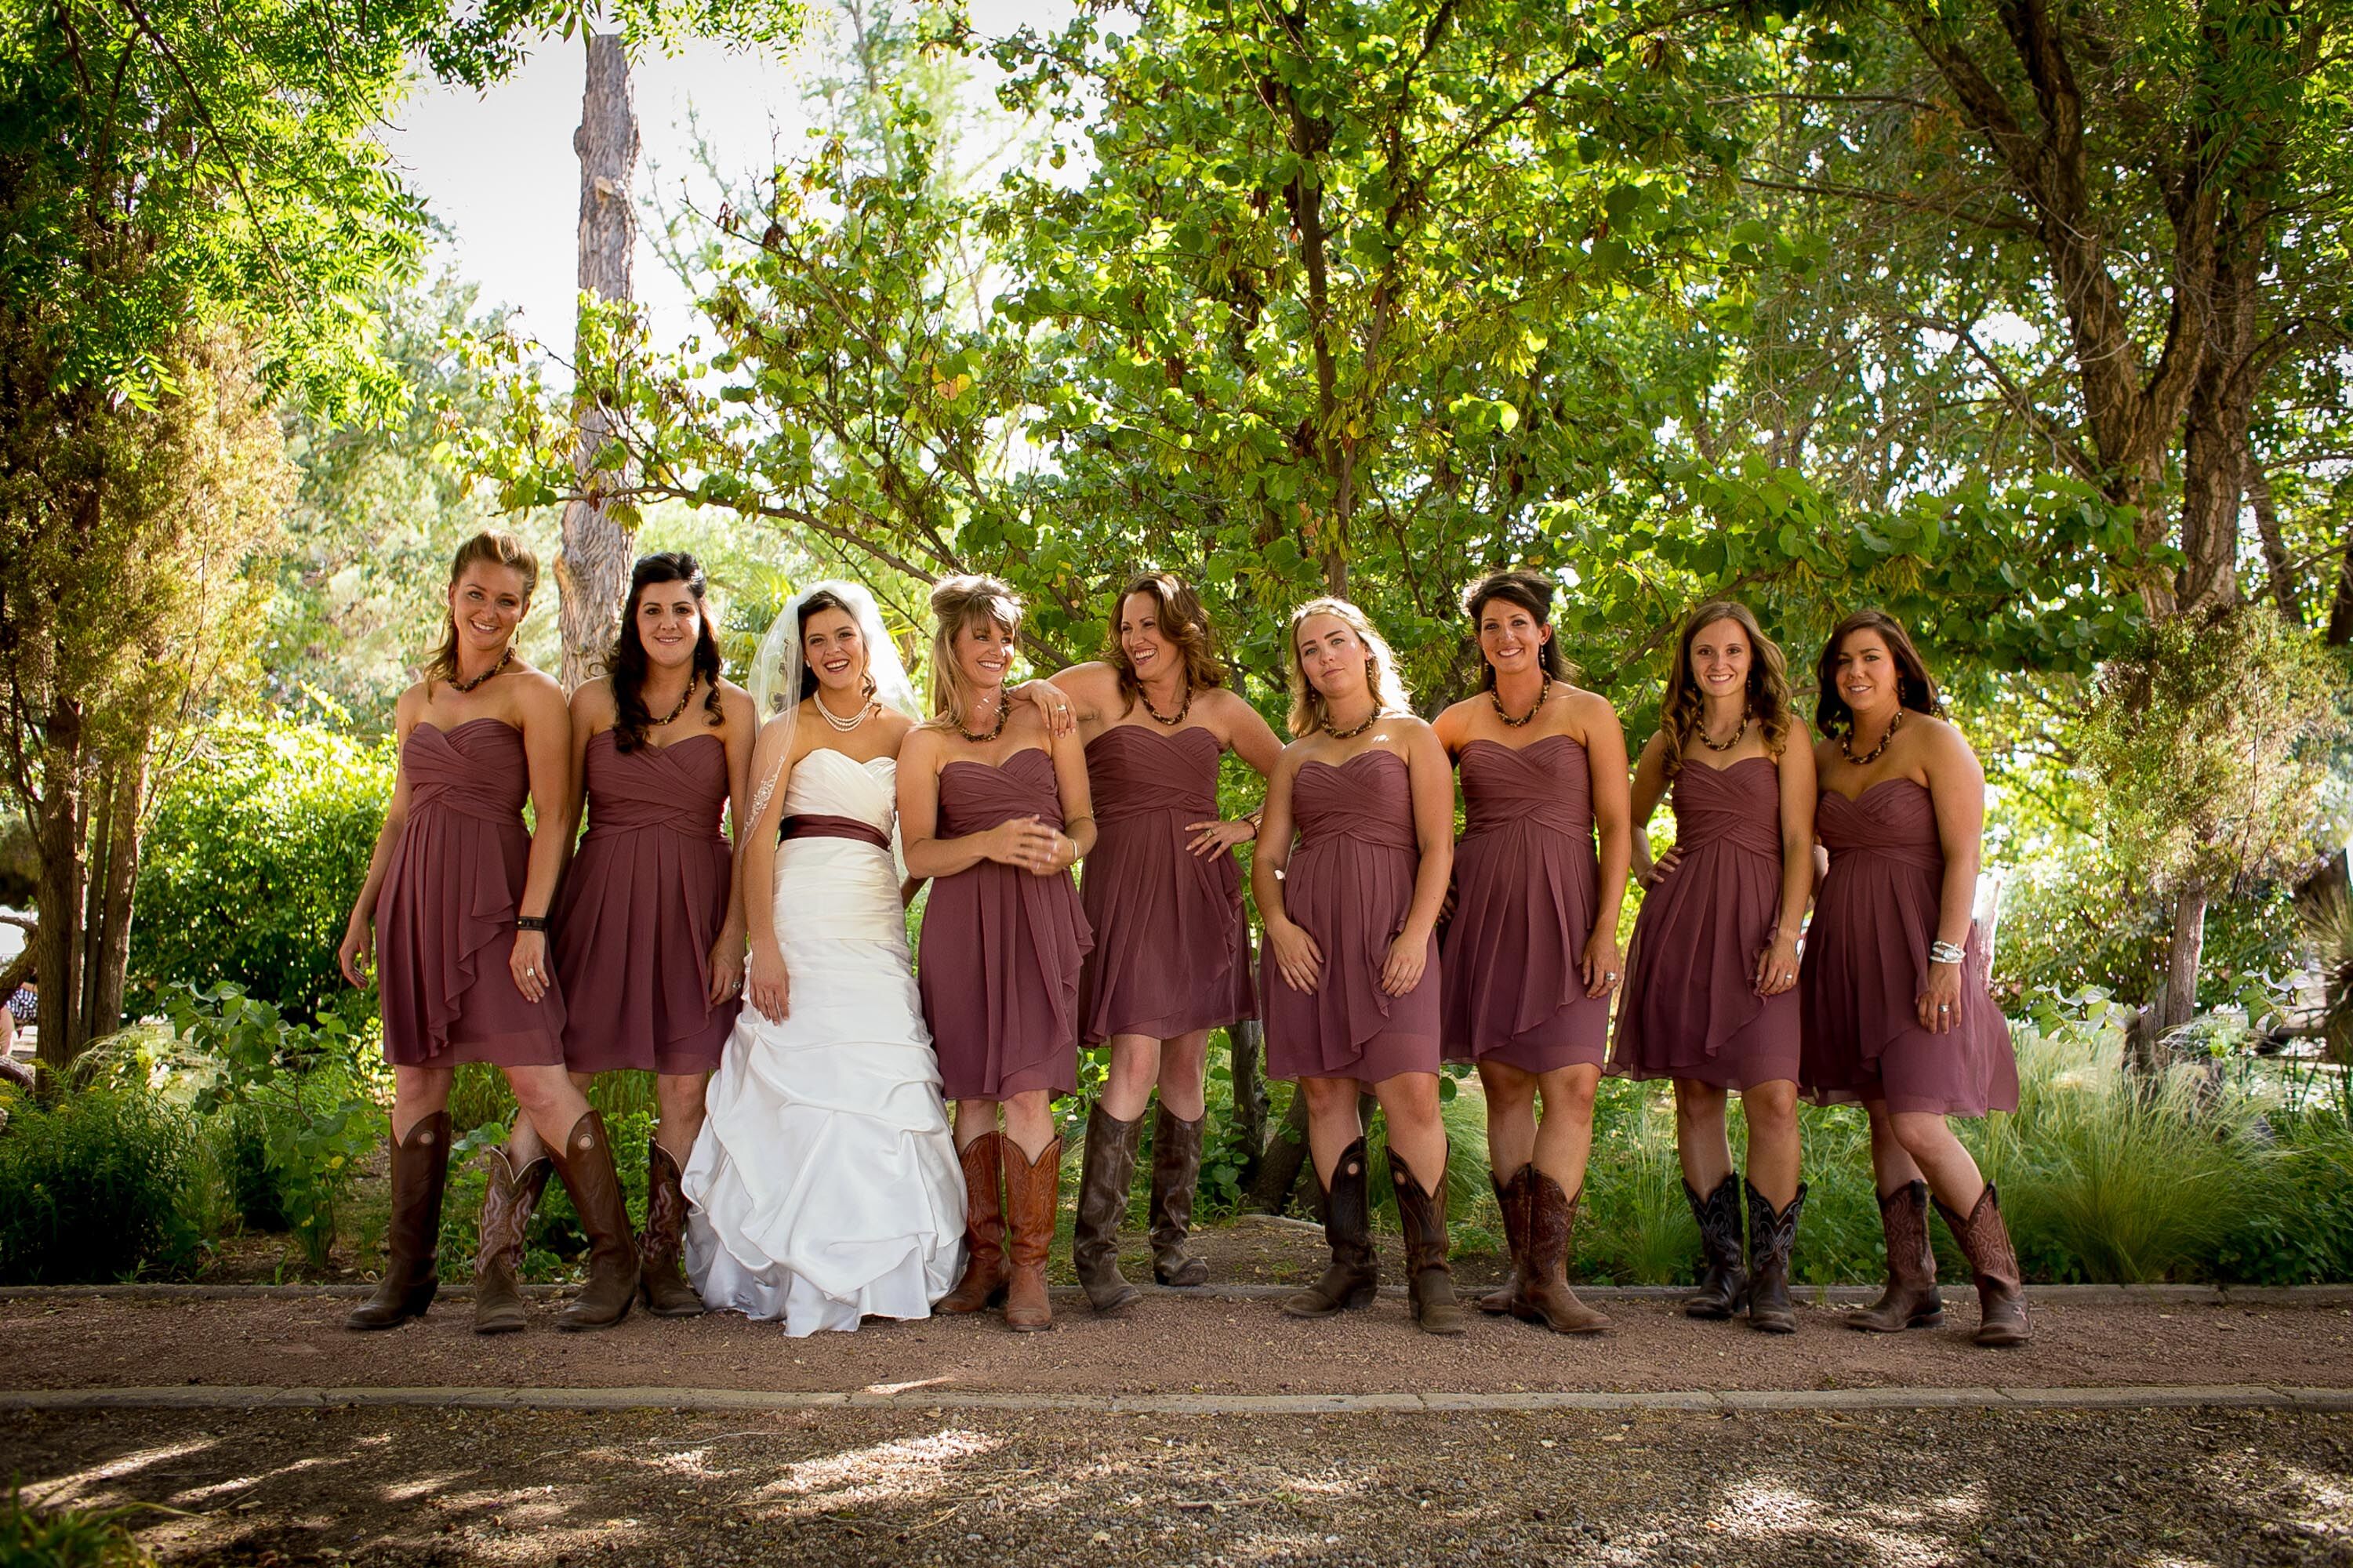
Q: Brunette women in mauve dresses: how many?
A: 5